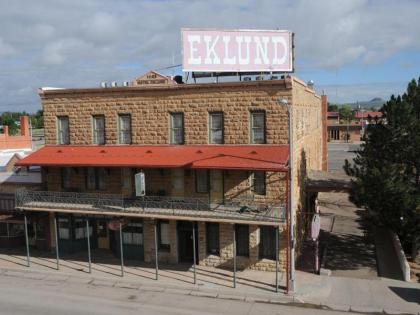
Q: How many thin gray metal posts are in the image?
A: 8